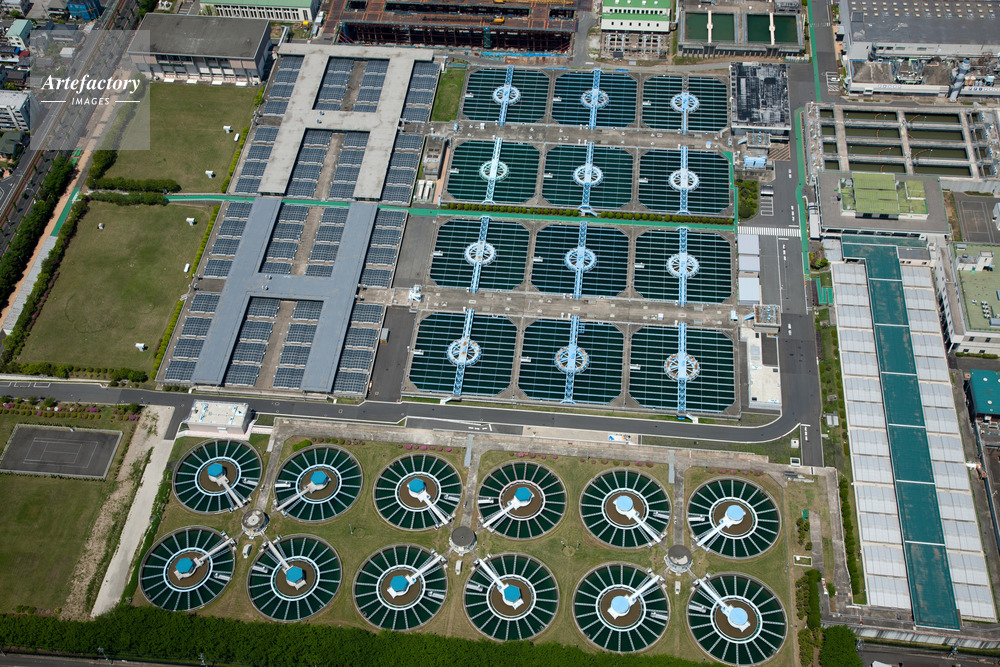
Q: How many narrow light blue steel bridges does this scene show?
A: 12